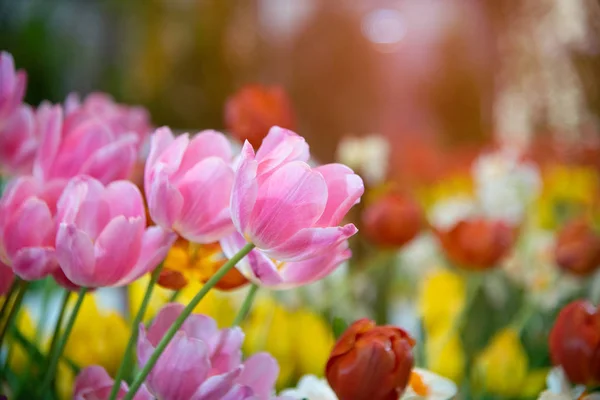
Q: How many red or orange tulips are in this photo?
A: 7